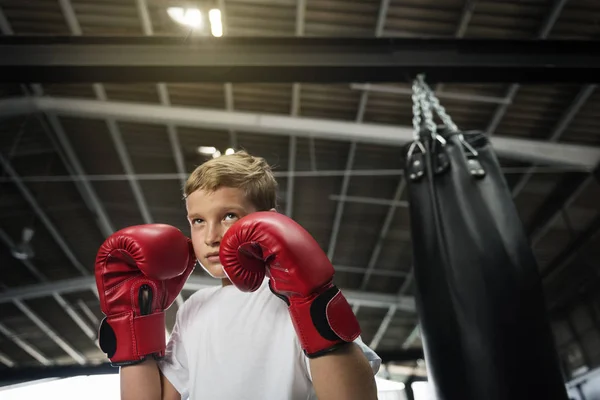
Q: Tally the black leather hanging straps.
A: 3